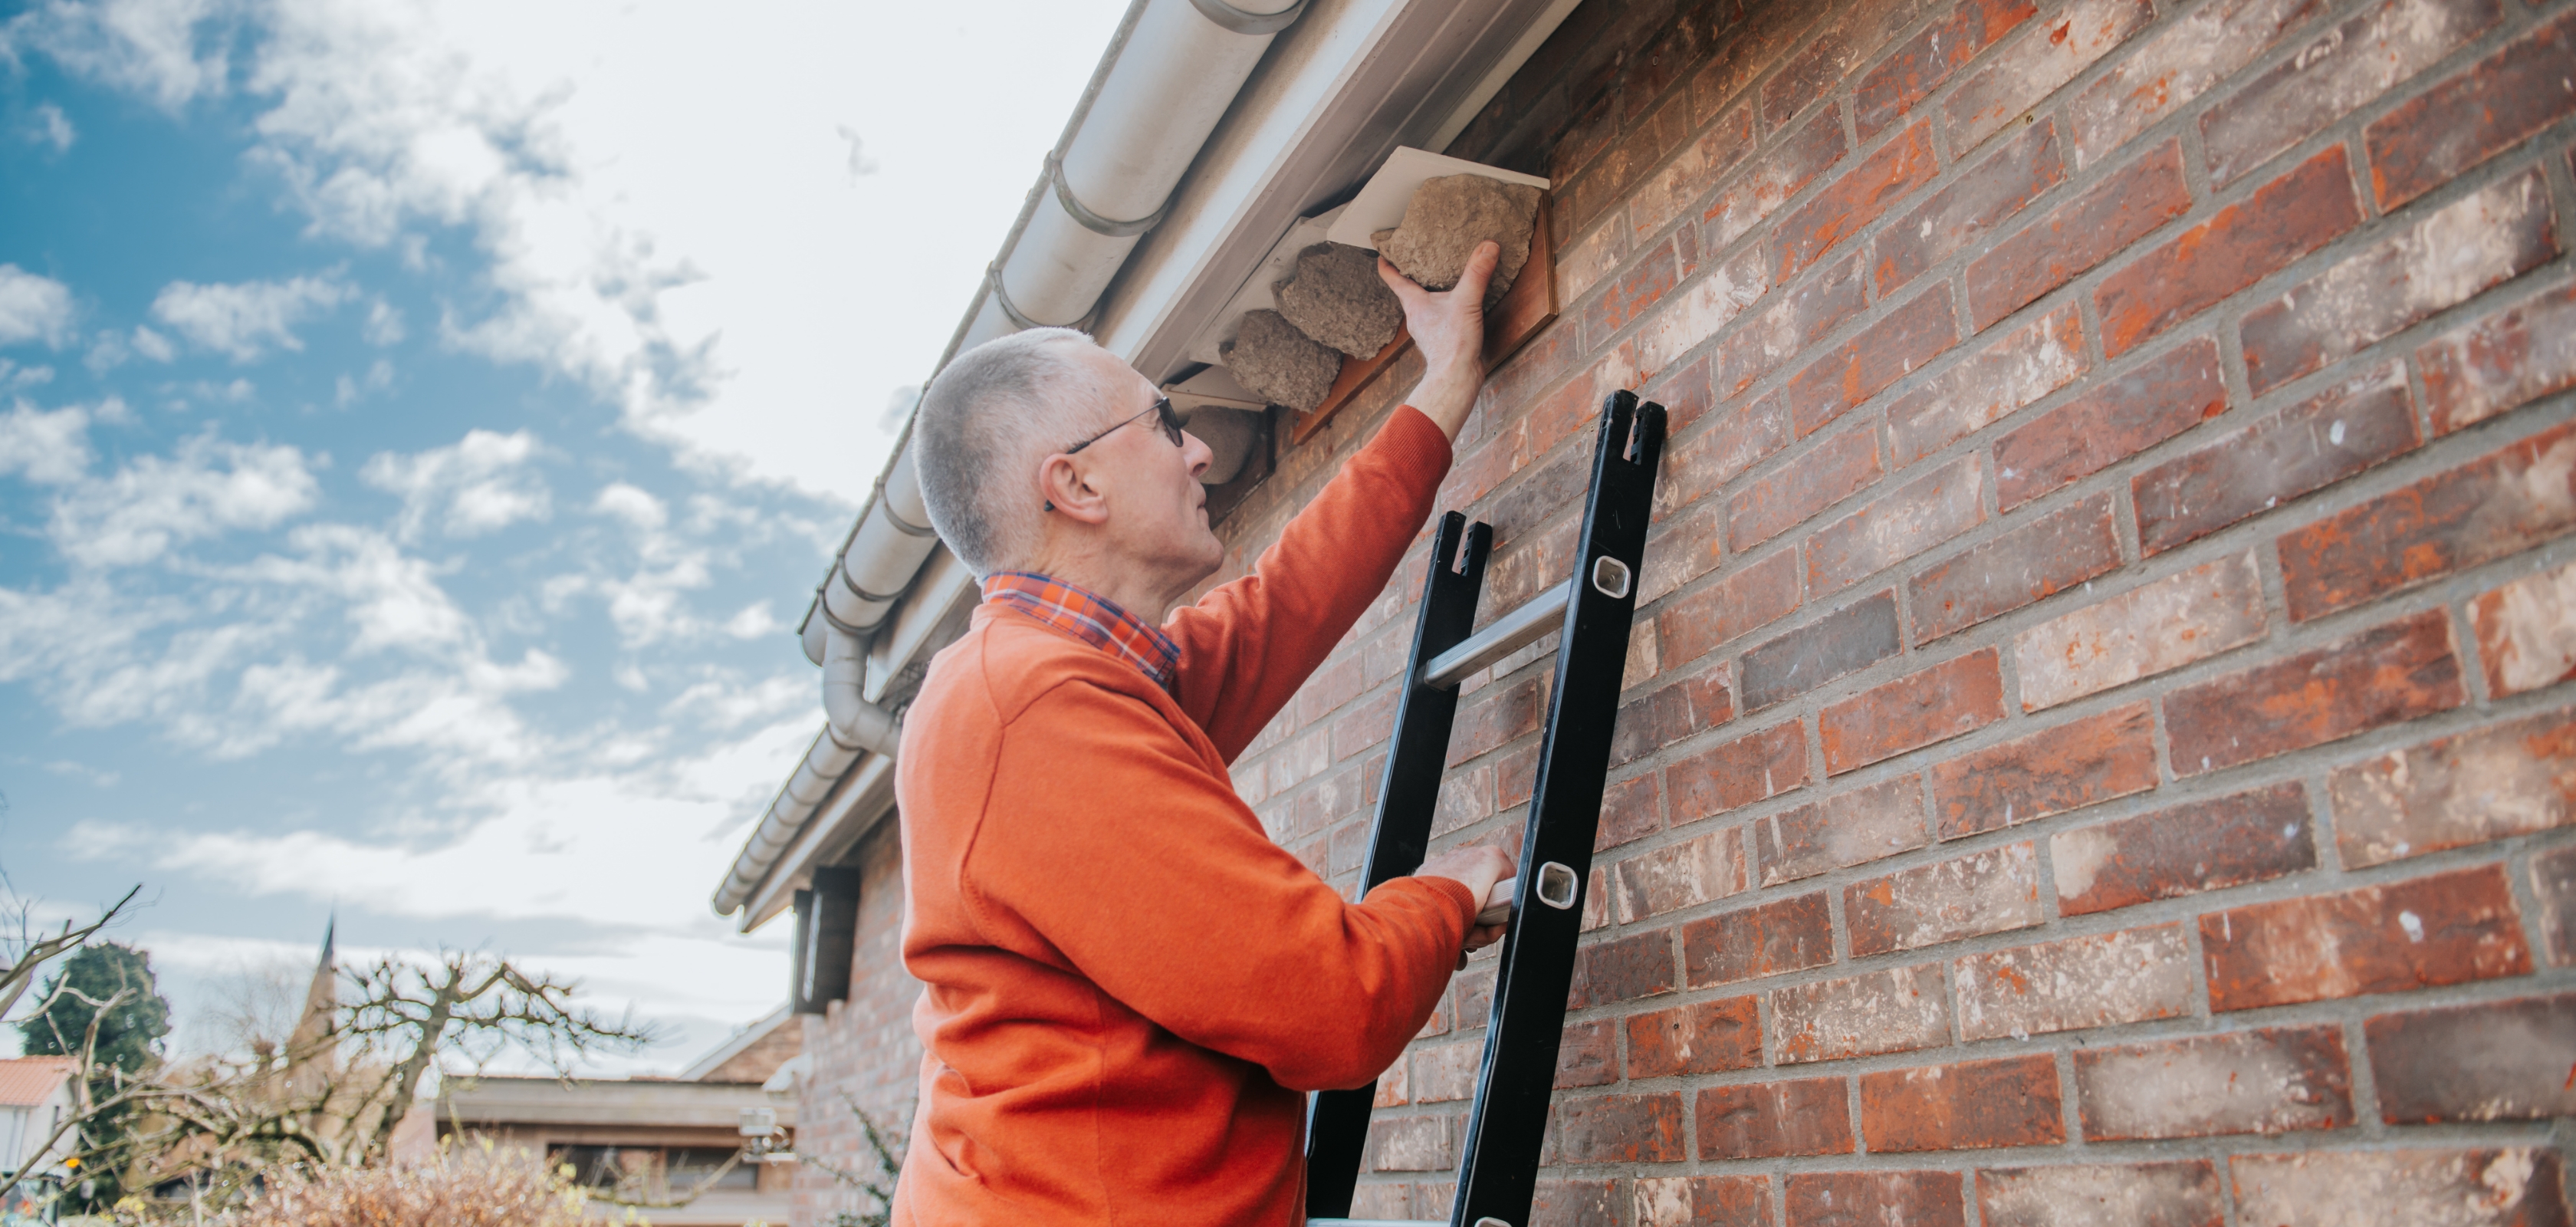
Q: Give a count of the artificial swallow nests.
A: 4